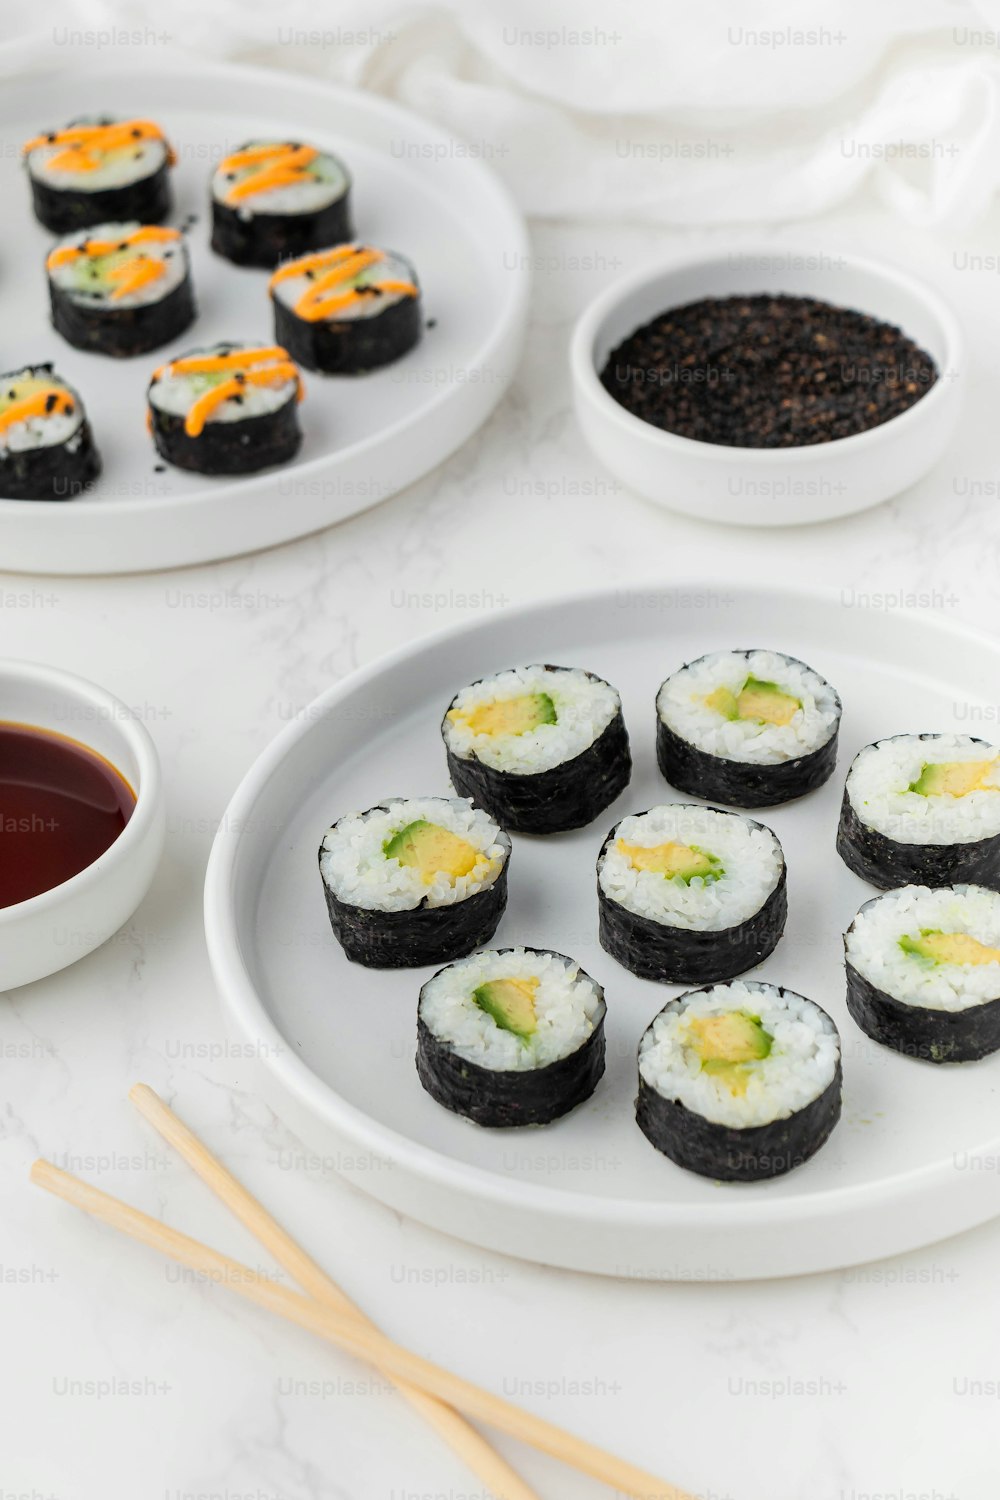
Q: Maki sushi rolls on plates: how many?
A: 14